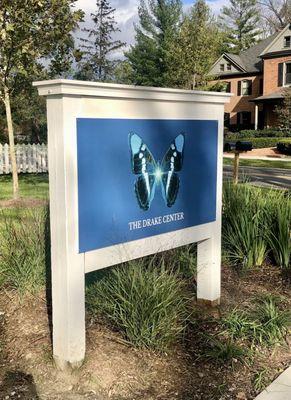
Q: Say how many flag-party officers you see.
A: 0